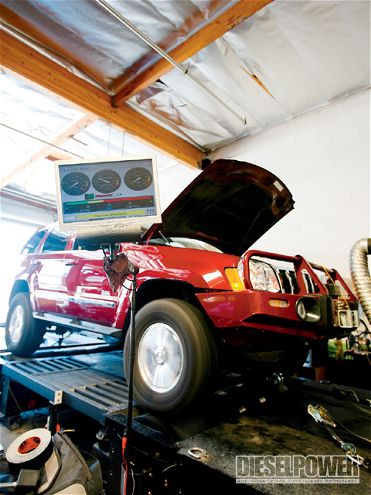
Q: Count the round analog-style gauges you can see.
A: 3